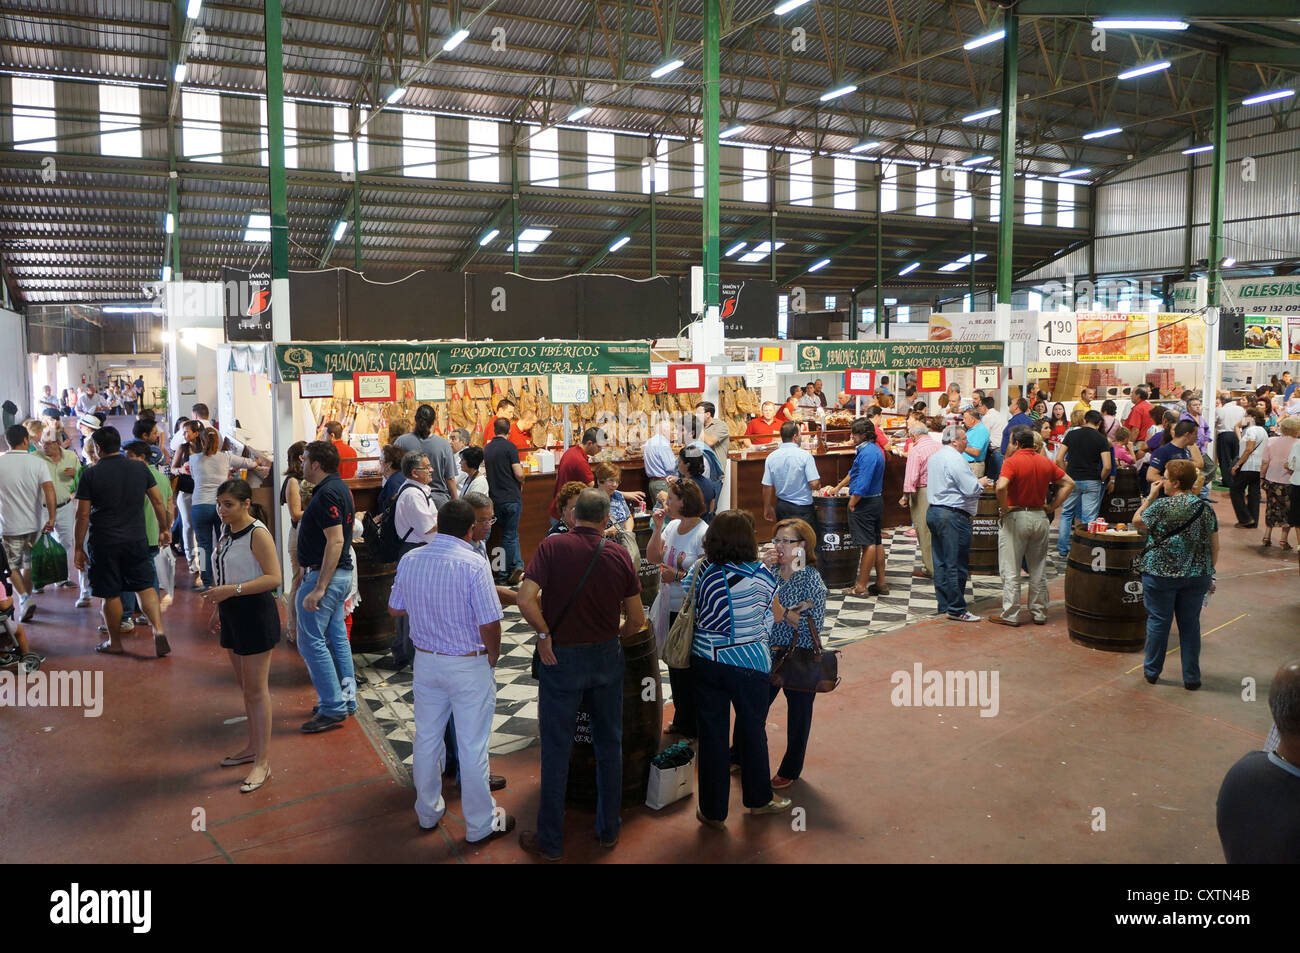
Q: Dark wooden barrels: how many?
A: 7